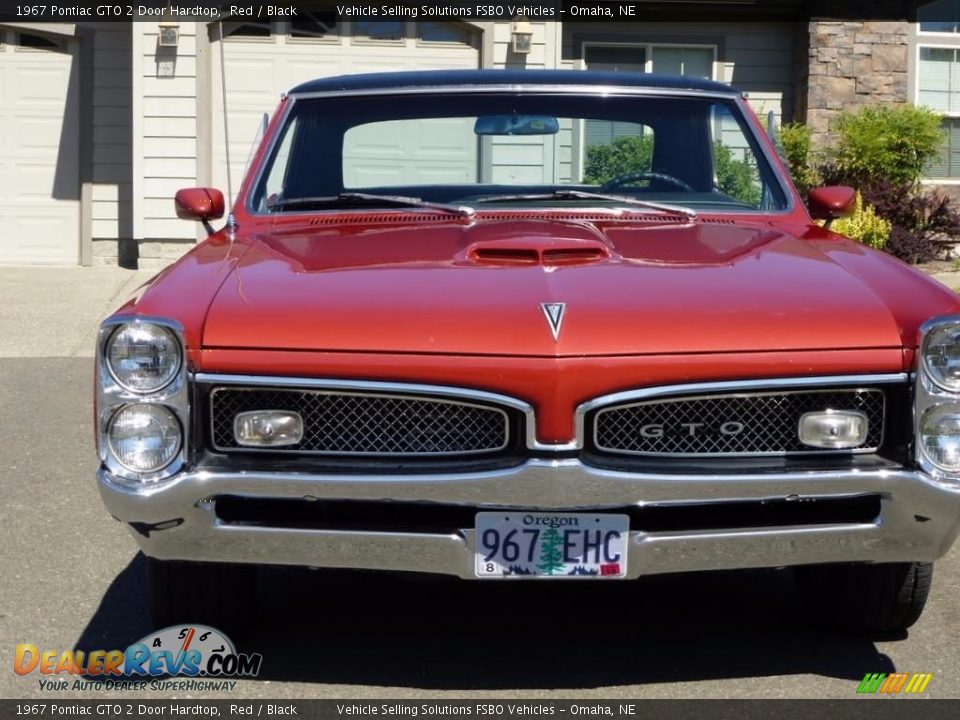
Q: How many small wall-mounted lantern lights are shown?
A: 2